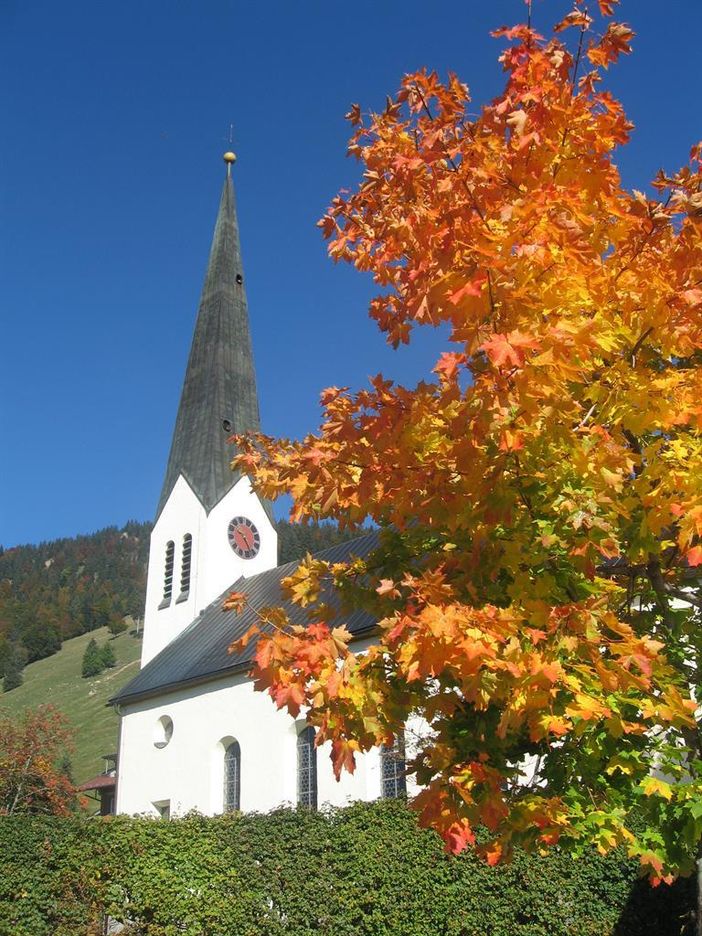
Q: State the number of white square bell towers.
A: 1